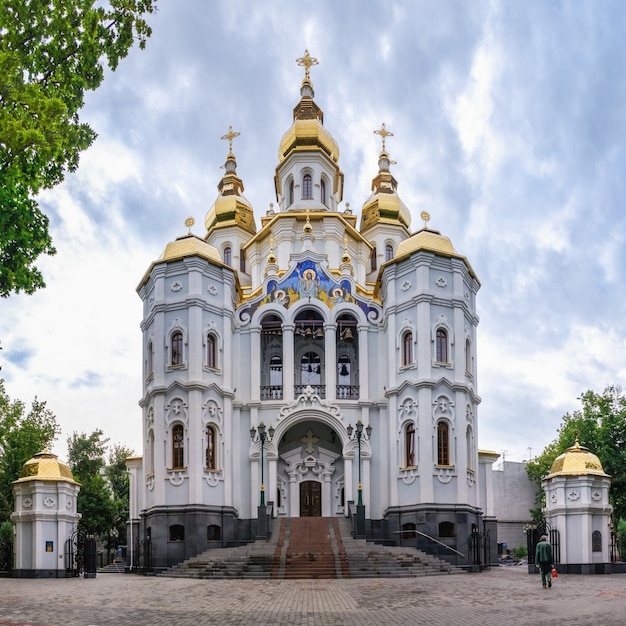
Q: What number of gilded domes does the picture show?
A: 7